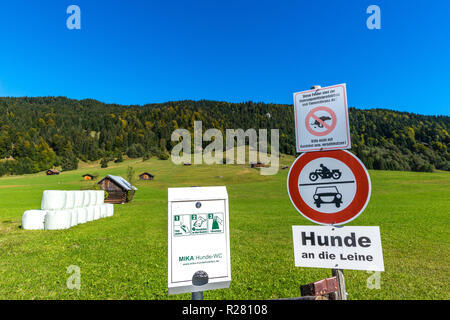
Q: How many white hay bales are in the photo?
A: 14